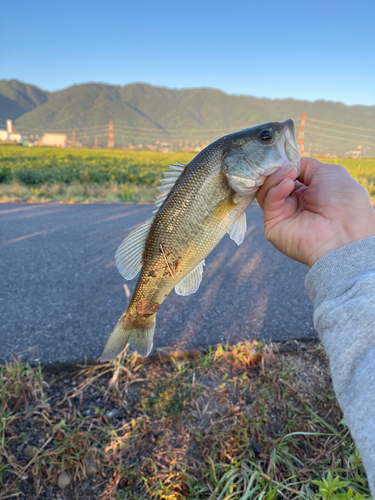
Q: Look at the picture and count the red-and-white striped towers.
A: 2